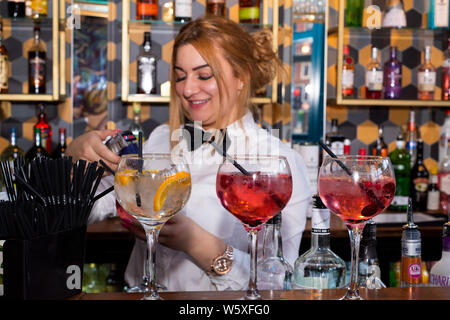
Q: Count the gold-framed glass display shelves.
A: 3